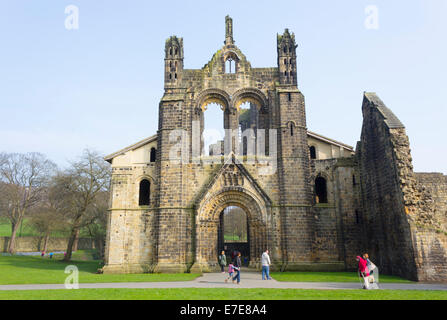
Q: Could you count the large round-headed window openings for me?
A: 2